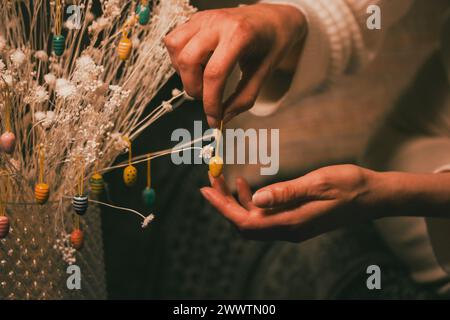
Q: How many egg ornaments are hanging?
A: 12